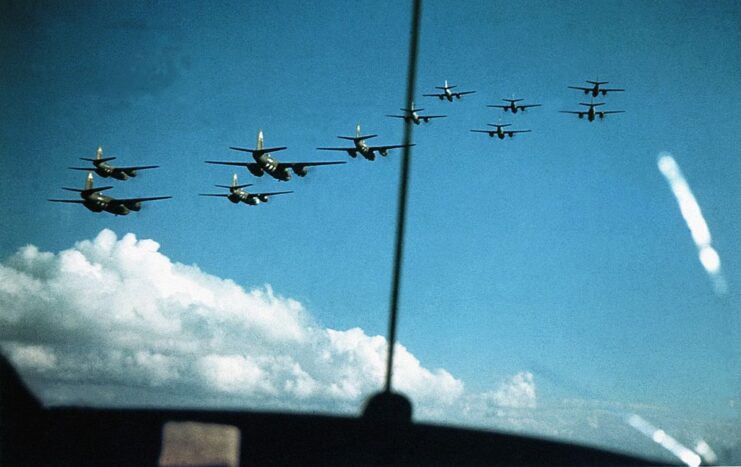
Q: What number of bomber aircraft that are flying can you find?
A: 11